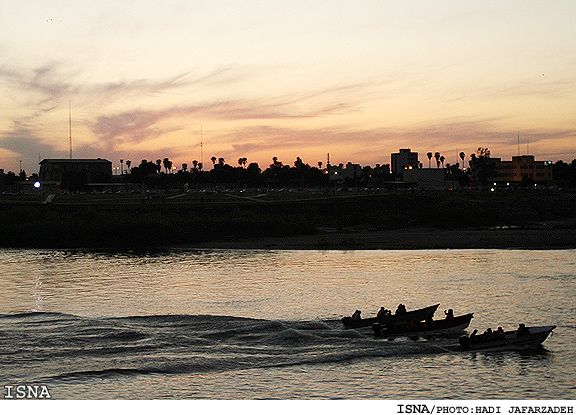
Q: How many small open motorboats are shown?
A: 3